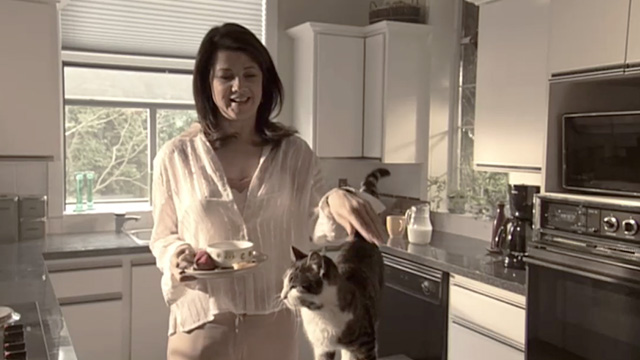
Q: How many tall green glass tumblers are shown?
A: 2